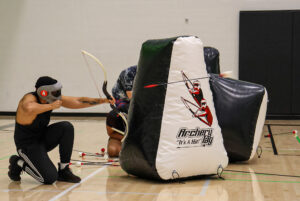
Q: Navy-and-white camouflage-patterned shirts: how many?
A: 1